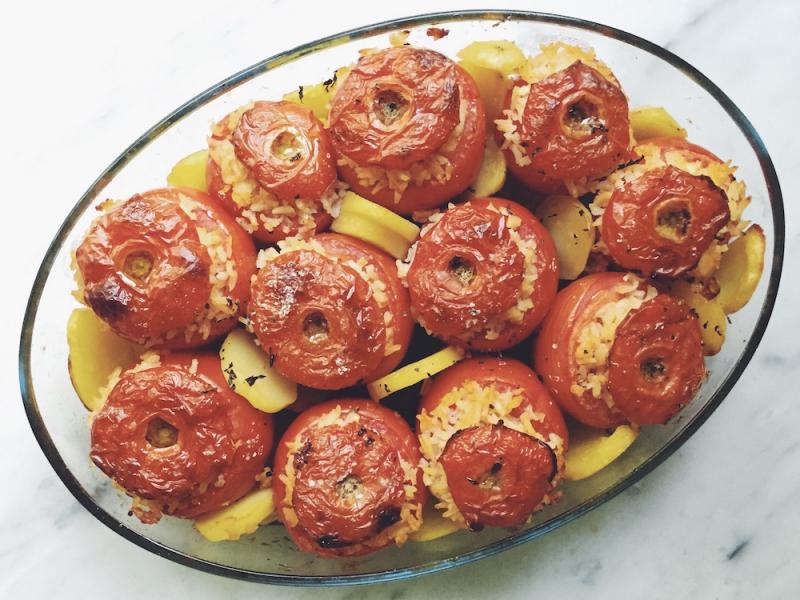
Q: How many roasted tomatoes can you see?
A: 11